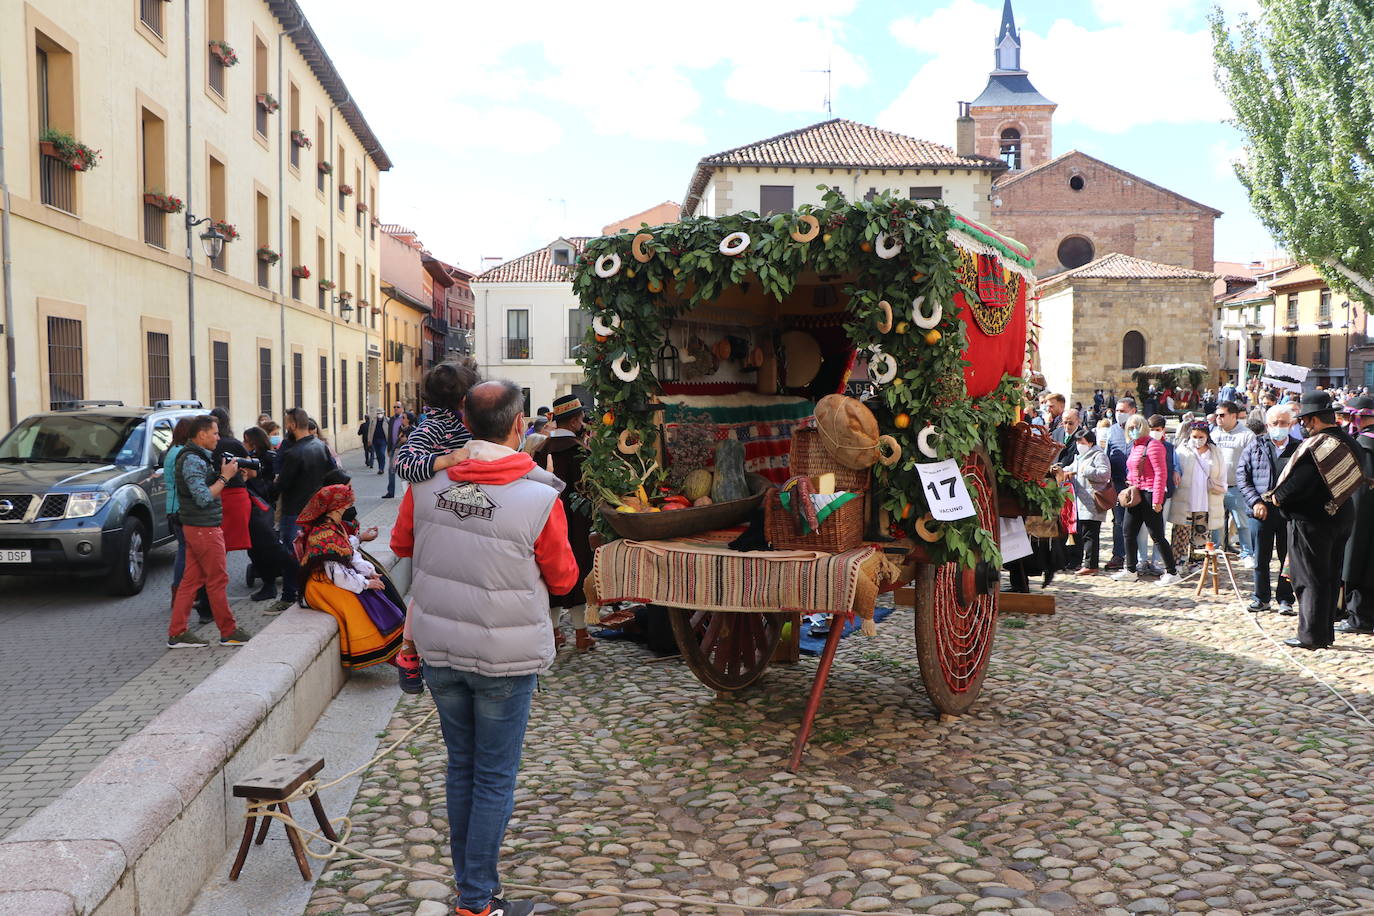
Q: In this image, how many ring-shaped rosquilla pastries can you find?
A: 14